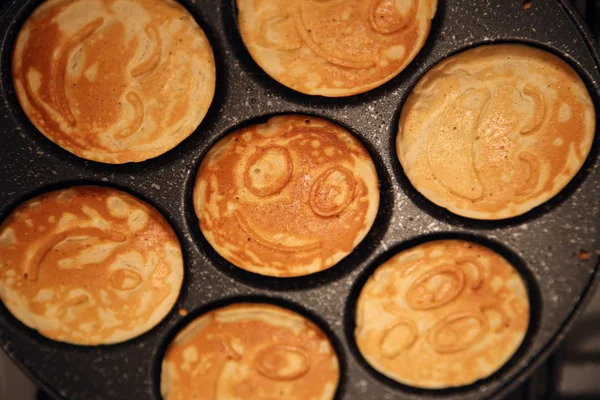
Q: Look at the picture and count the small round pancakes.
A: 7